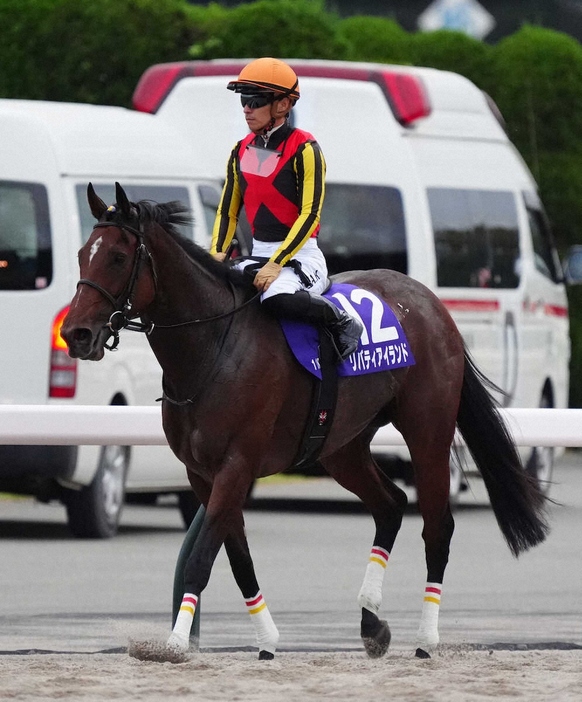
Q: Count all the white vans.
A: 2